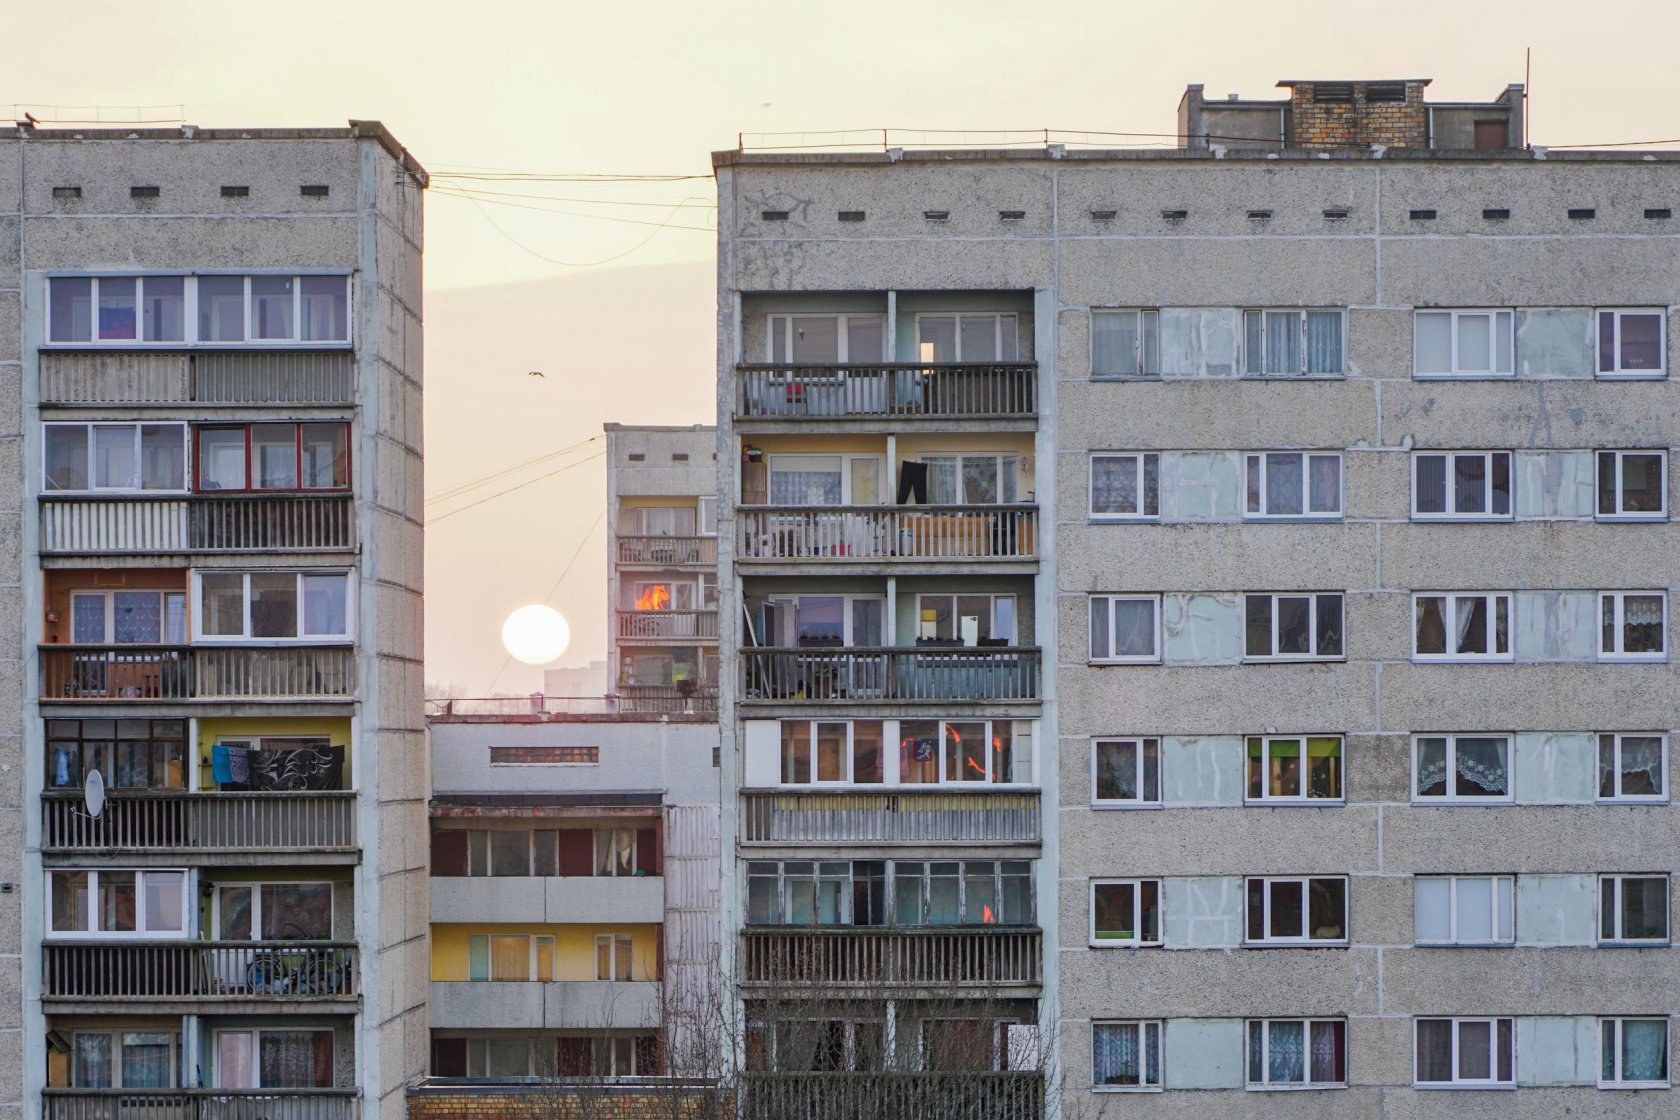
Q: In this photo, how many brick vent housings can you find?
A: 1